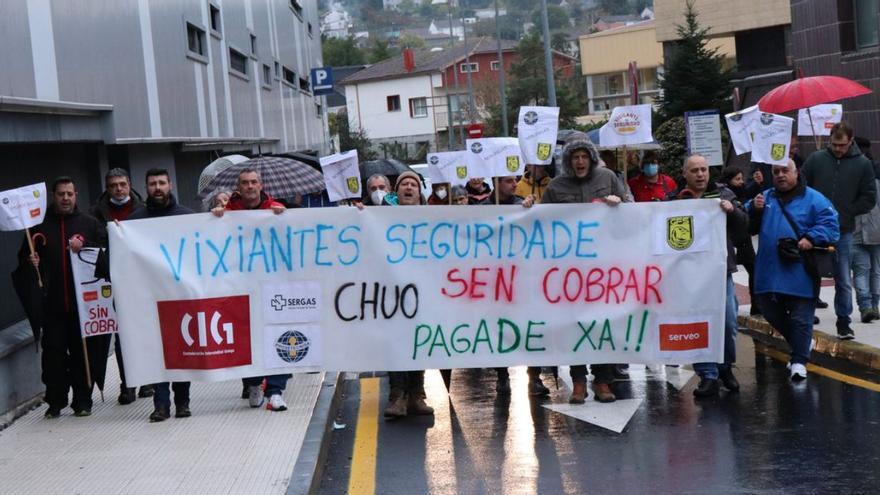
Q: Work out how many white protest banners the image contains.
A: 11